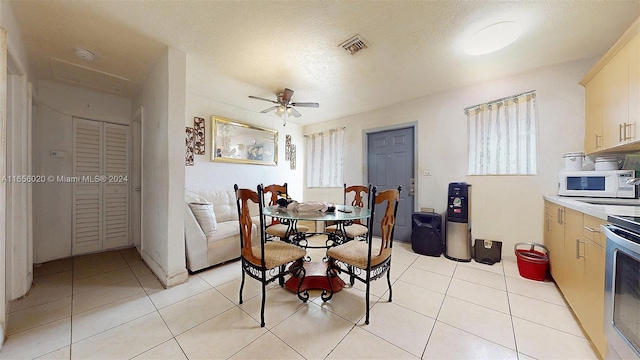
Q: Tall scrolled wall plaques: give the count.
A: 4